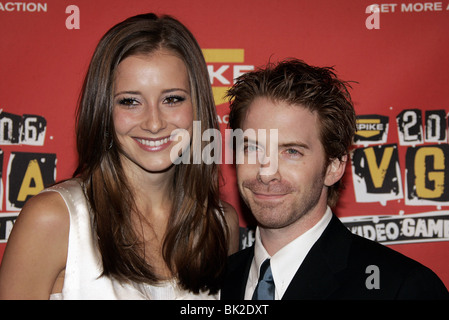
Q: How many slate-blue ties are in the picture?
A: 1